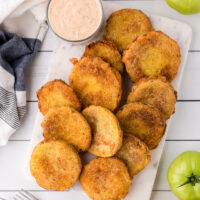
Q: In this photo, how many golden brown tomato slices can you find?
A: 12